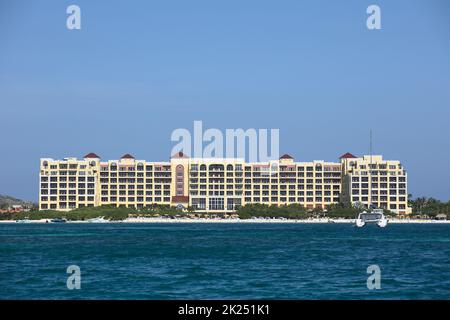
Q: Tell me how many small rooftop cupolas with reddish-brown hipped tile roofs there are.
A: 5